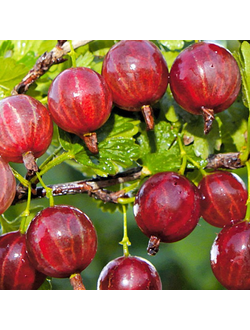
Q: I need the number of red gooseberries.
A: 11